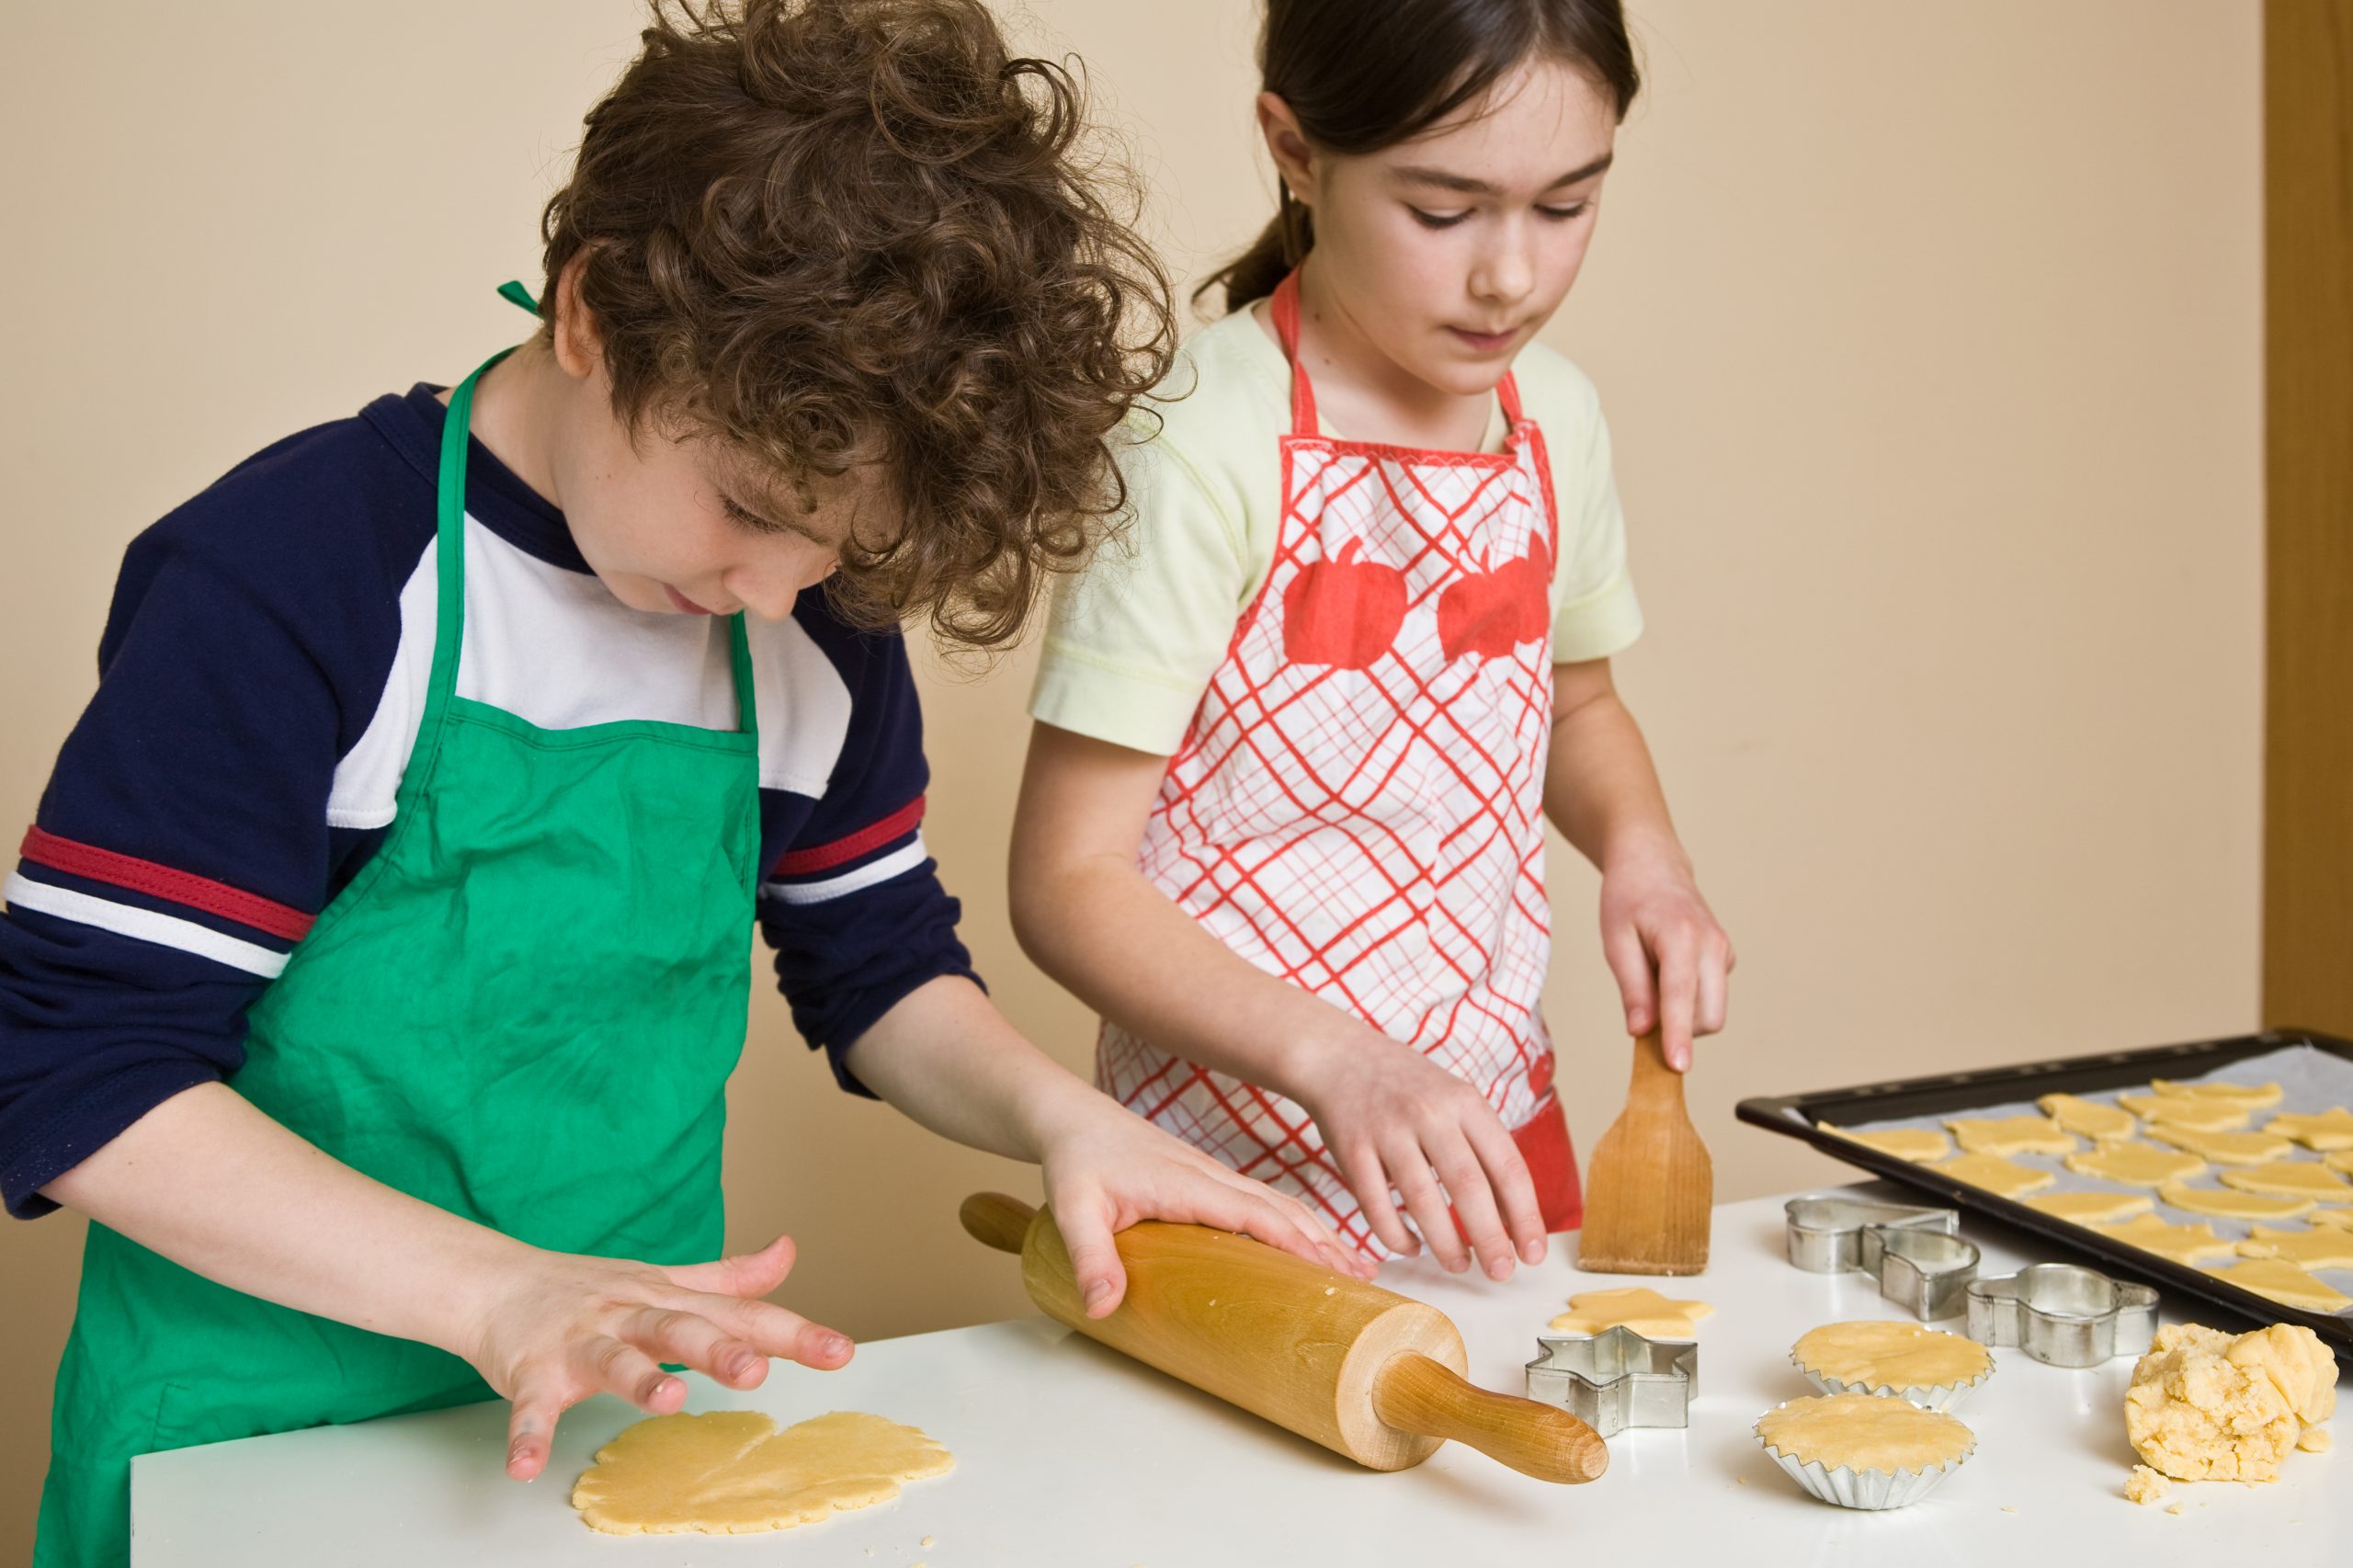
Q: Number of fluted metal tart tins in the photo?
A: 2